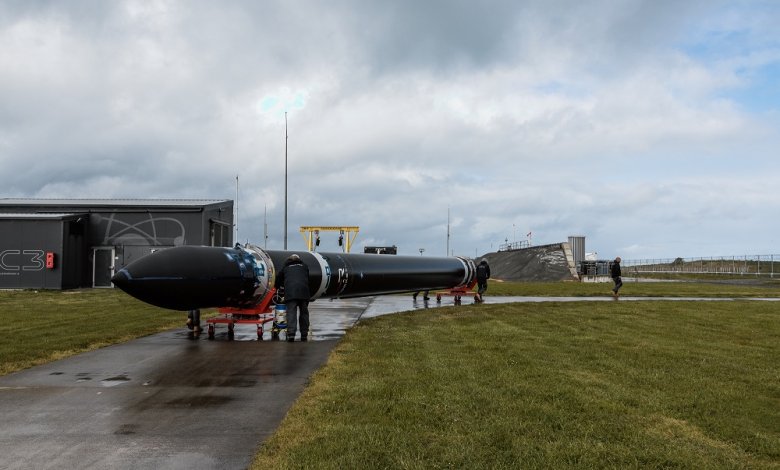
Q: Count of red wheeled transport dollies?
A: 2